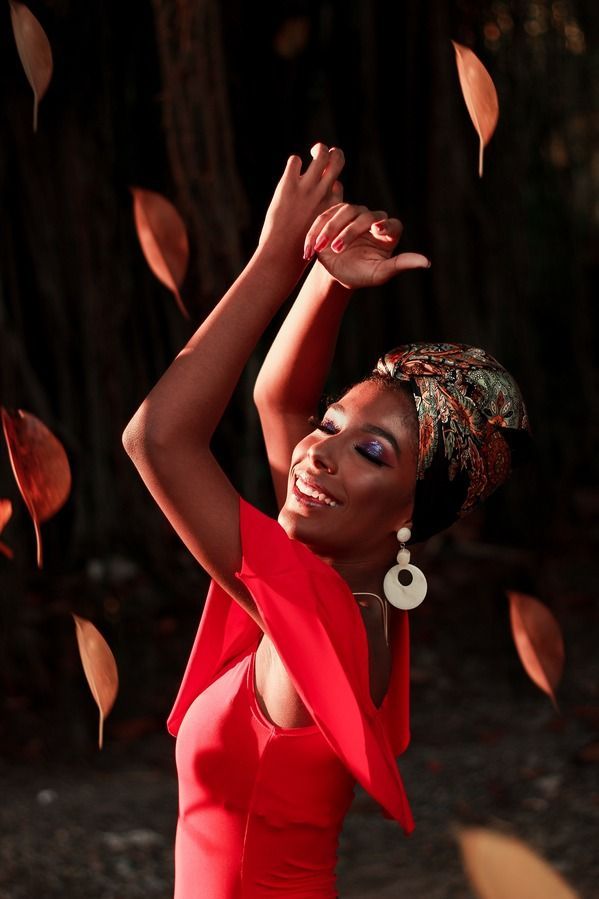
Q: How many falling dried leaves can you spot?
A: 8